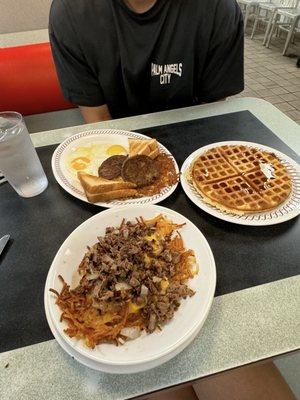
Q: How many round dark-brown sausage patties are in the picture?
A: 2